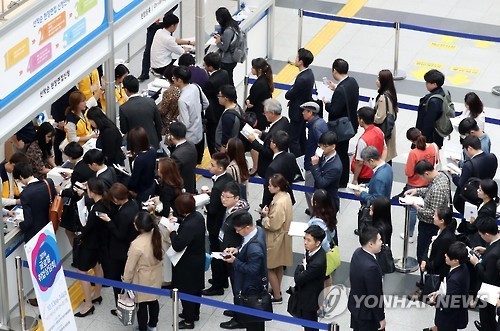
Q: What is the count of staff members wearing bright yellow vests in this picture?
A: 4